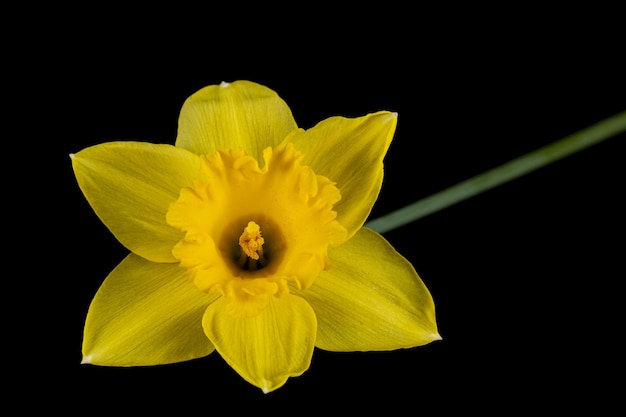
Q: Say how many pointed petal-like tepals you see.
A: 6